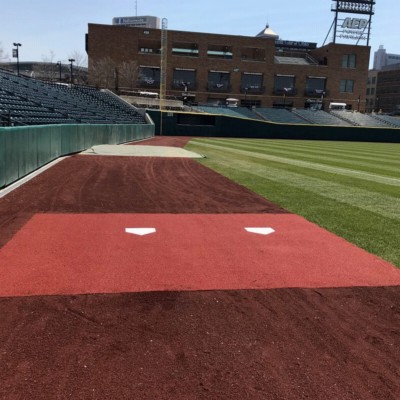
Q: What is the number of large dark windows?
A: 6